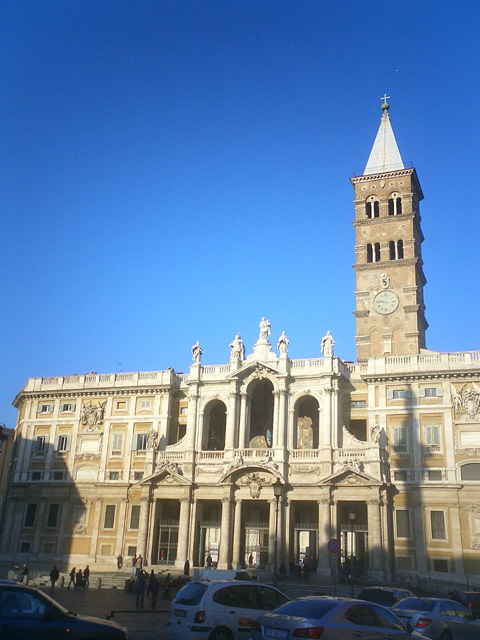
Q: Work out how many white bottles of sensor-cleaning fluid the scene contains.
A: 0